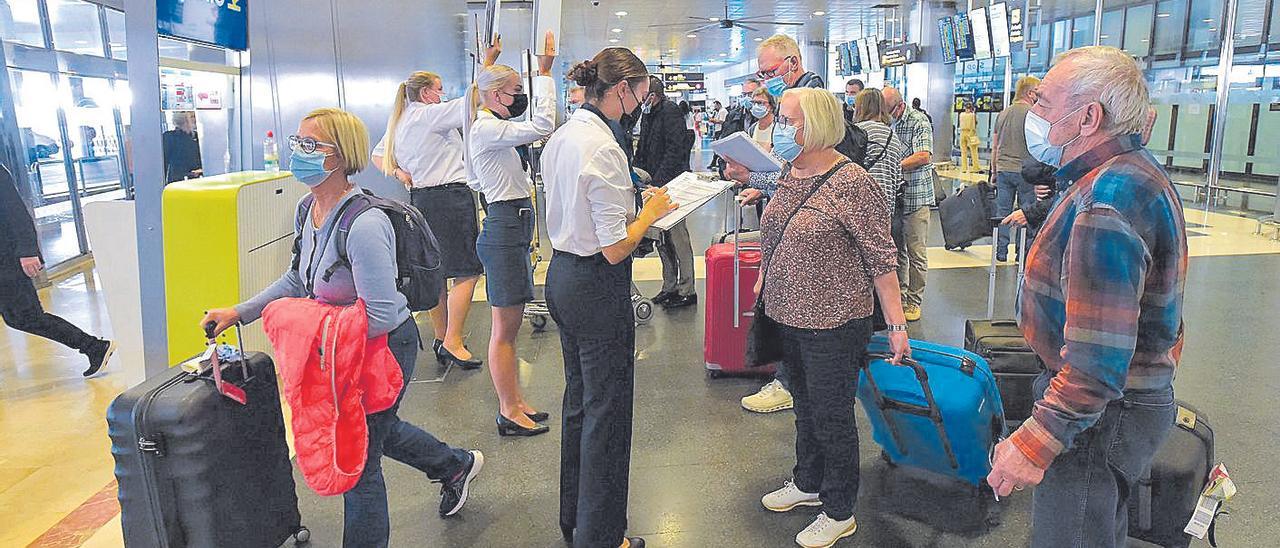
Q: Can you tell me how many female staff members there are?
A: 3